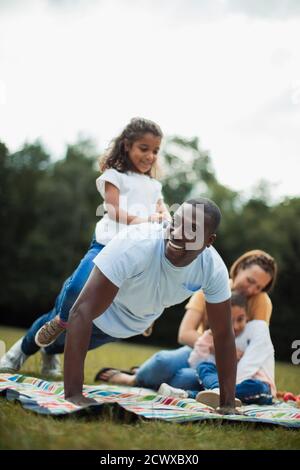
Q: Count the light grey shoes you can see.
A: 2